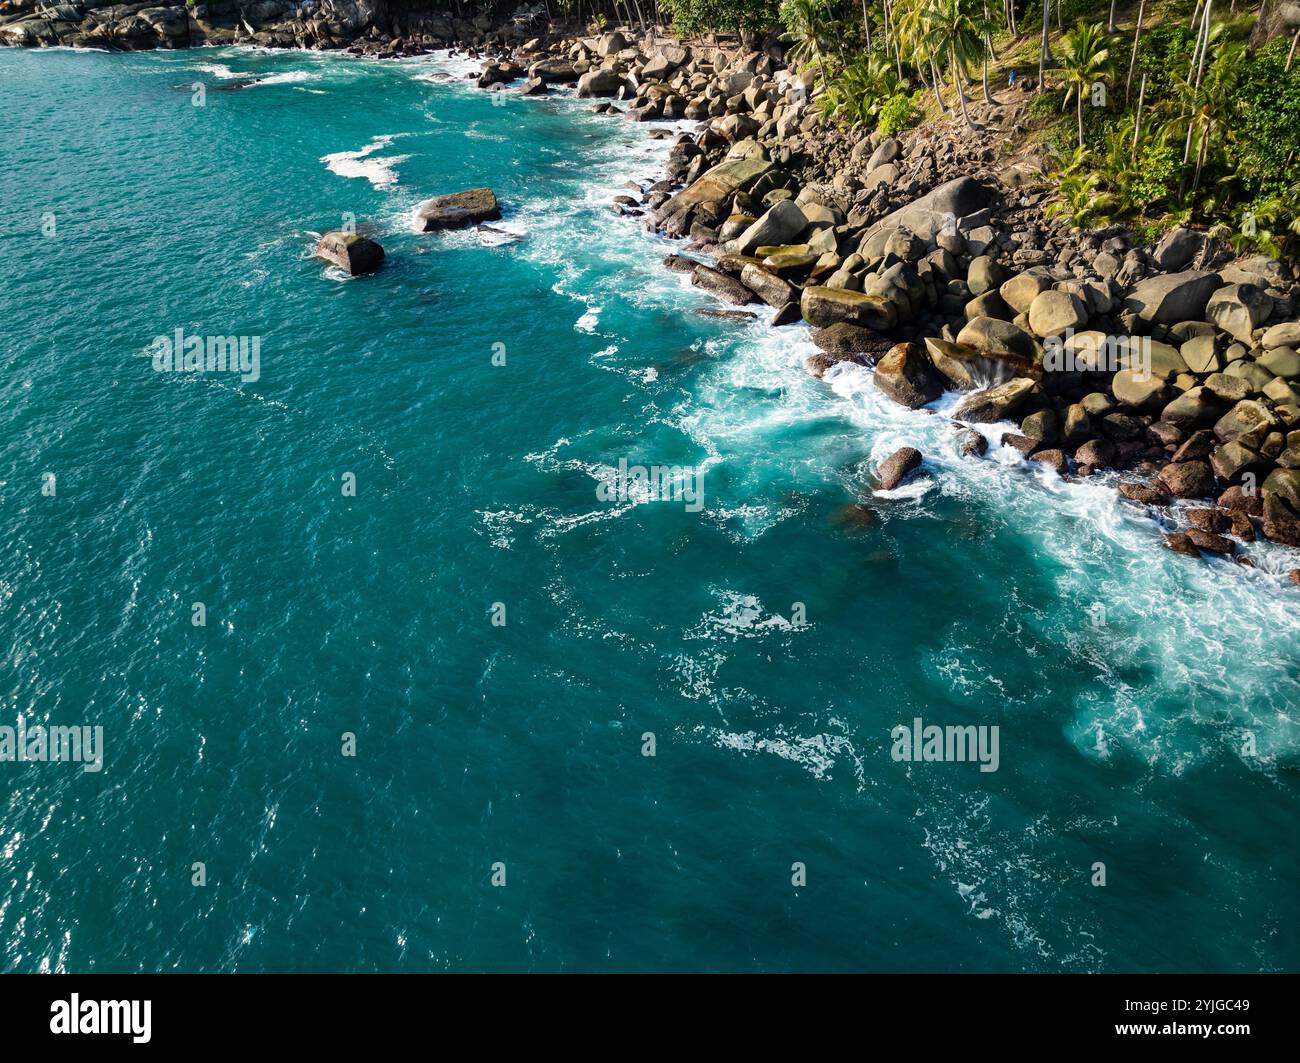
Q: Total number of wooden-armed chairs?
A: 0